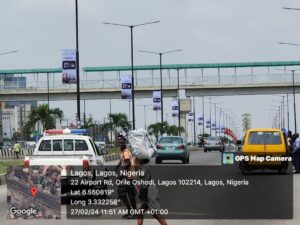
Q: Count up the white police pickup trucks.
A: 1